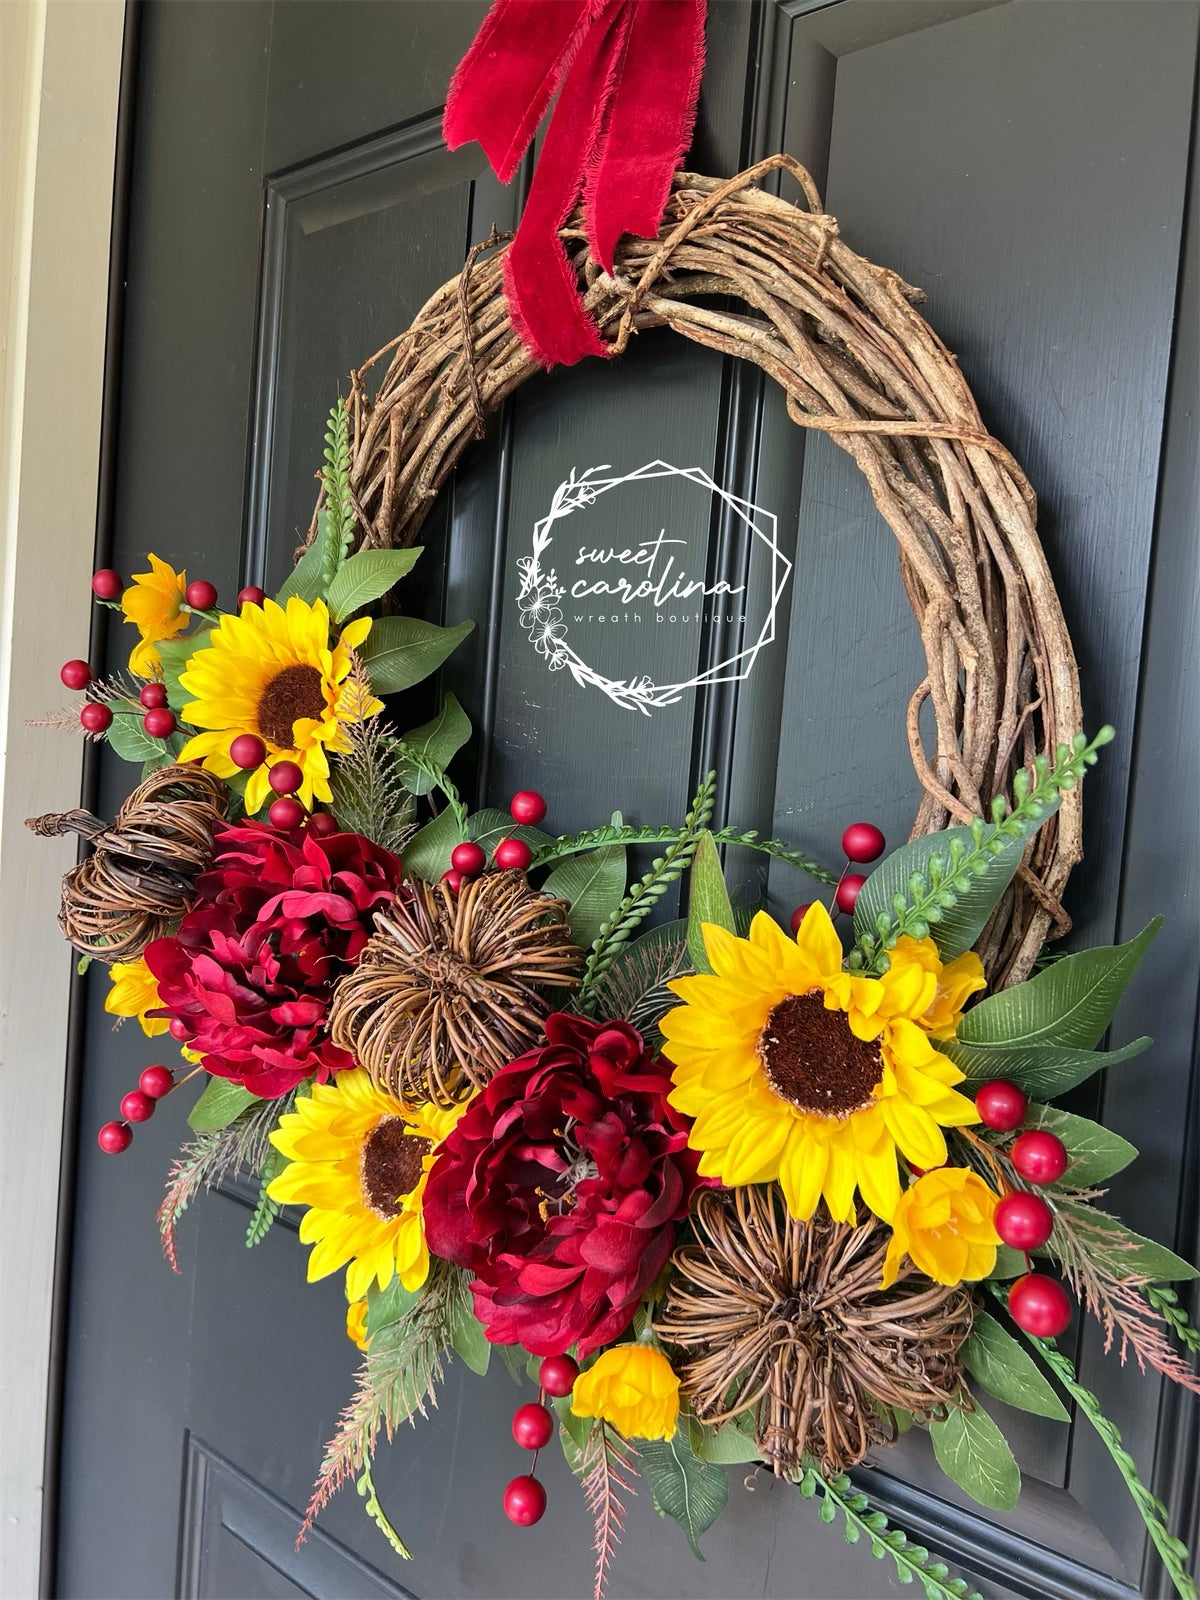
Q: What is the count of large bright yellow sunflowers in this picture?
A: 3